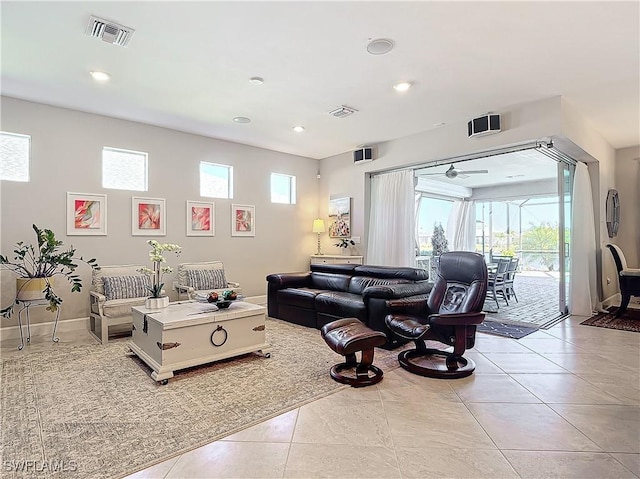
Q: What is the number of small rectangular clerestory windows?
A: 4